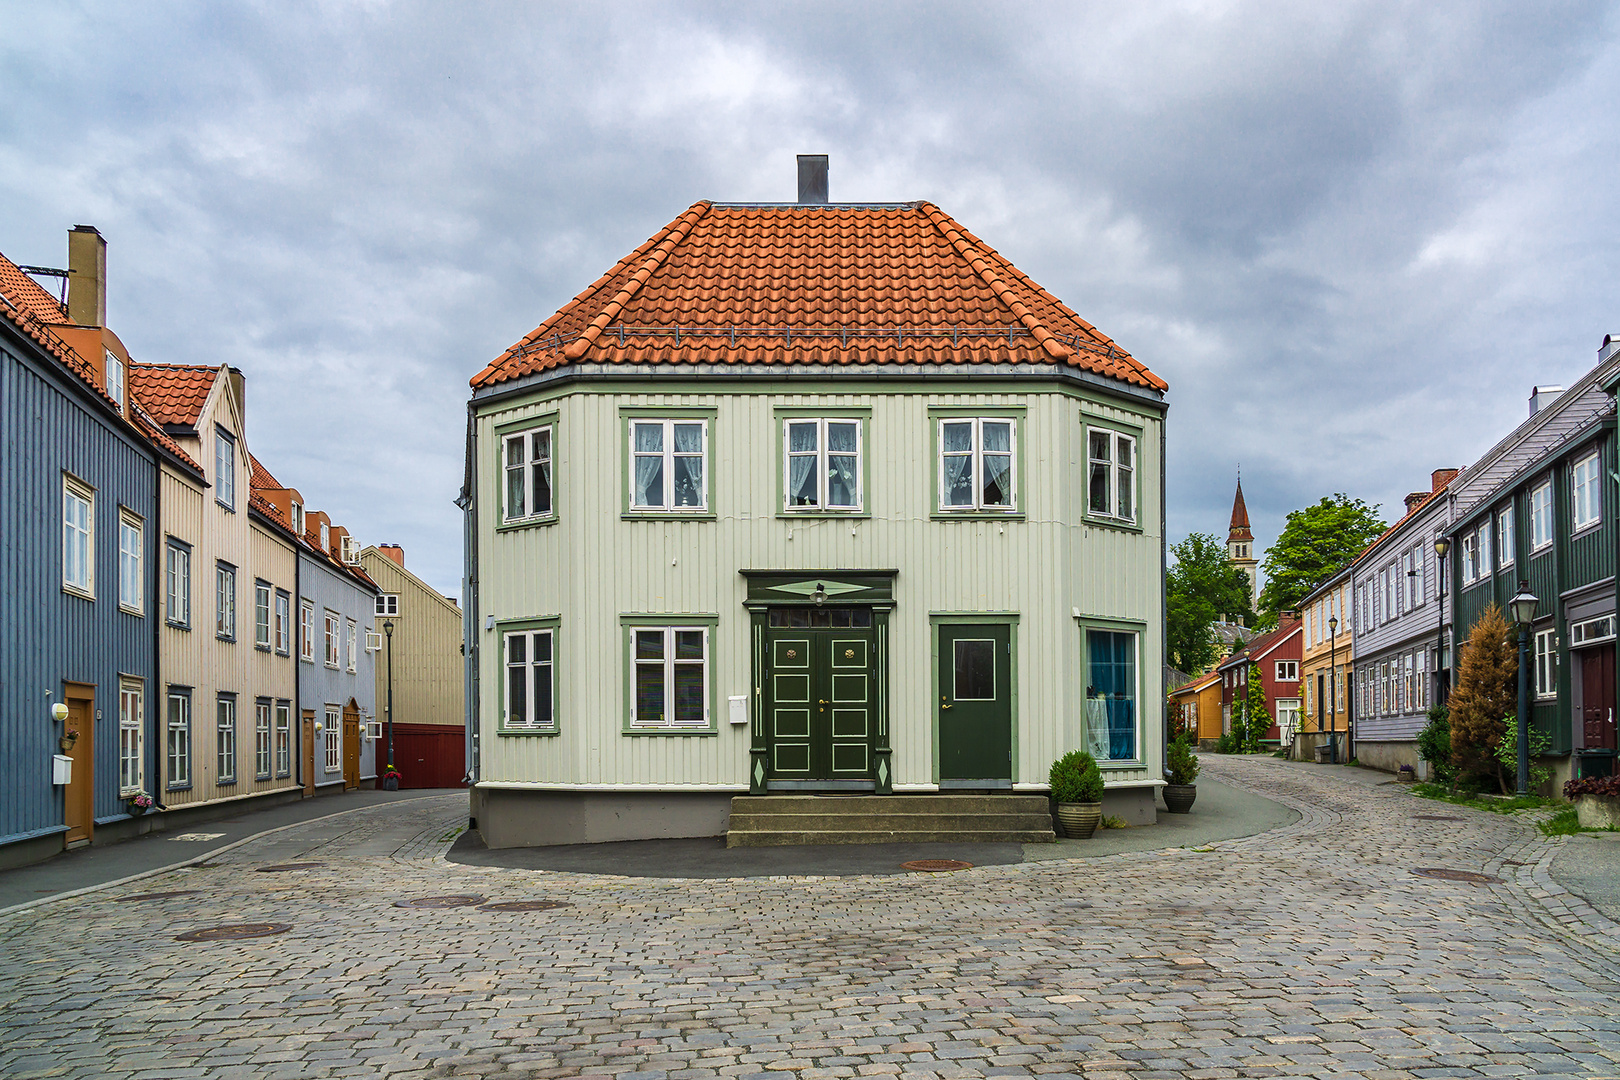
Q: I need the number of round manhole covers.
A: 8